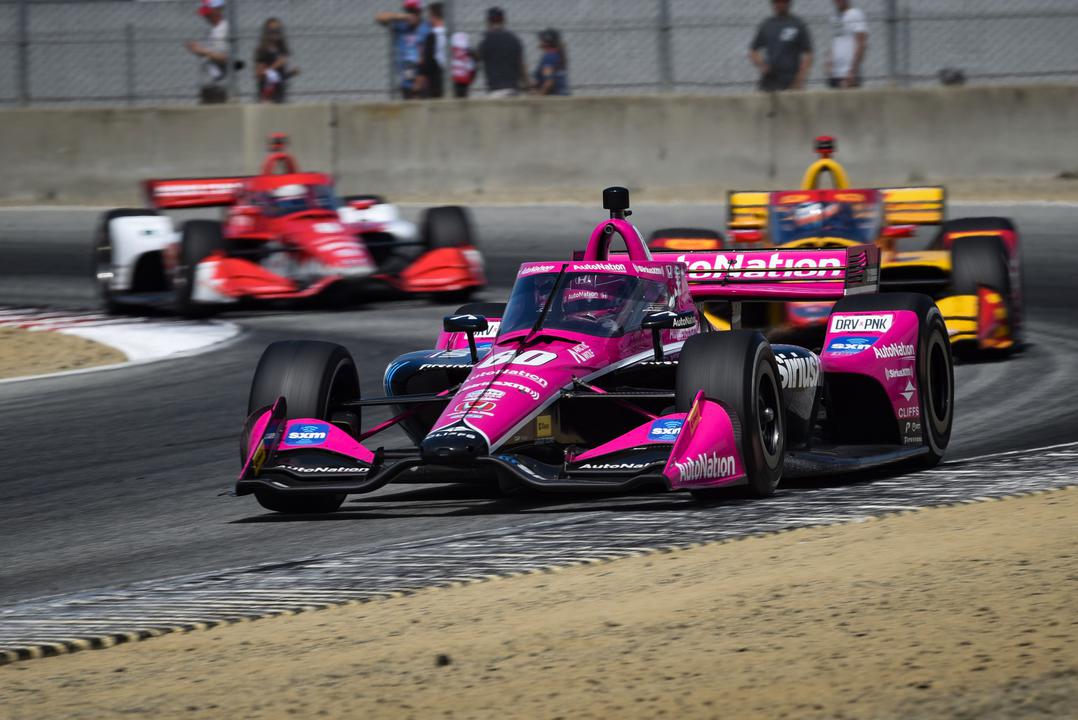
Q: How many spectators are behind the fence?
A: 9